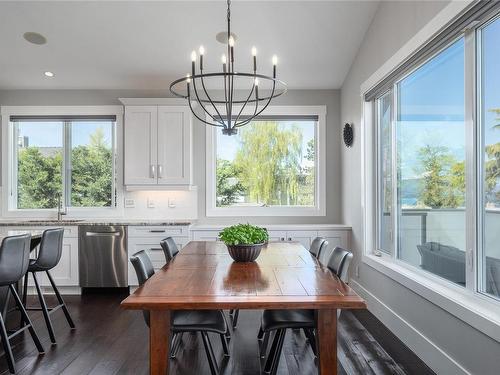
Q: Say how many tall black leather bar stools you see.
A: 2